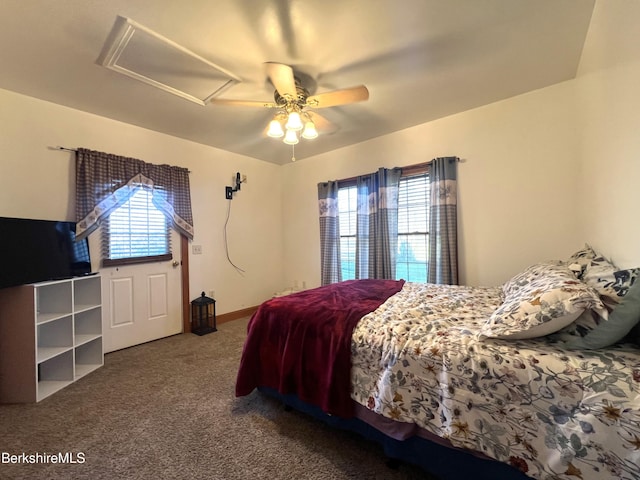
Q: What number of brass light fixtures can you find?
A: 1